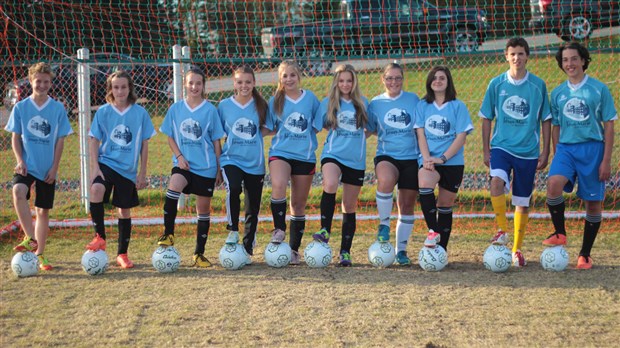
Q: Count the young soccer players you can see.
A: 10